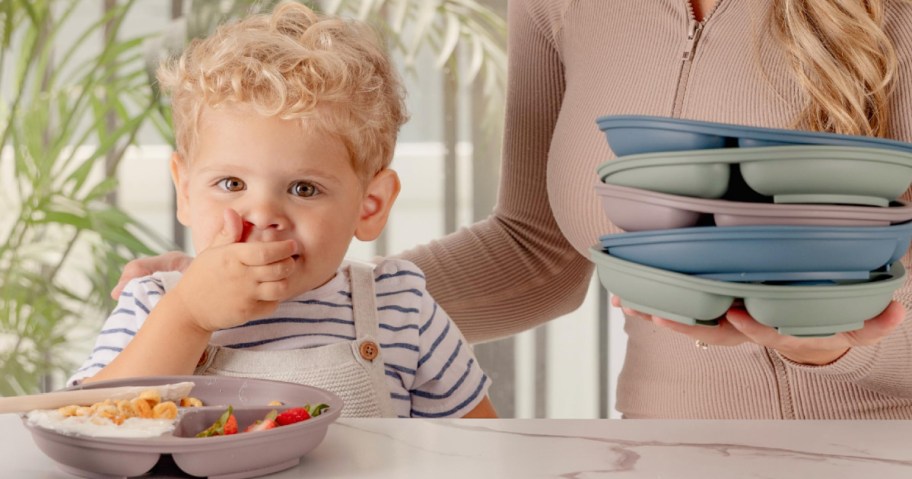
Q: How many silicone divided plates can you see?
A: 6